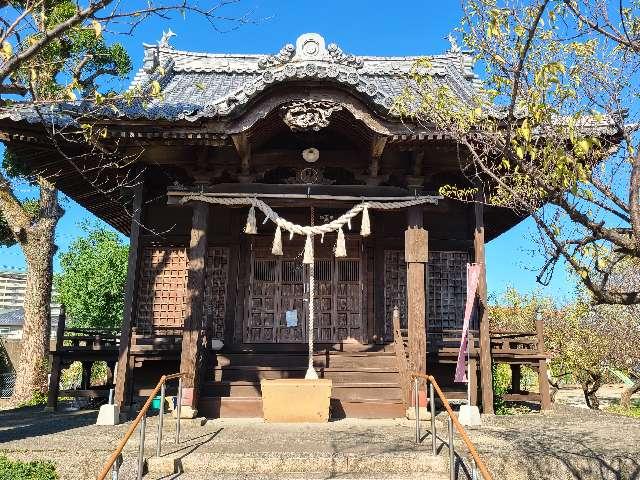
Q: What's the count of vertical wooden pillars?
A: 4